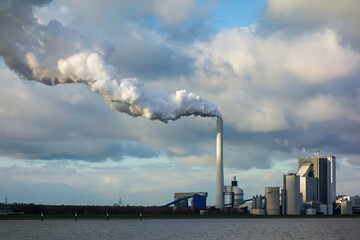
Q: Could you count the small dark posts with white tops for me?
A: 4